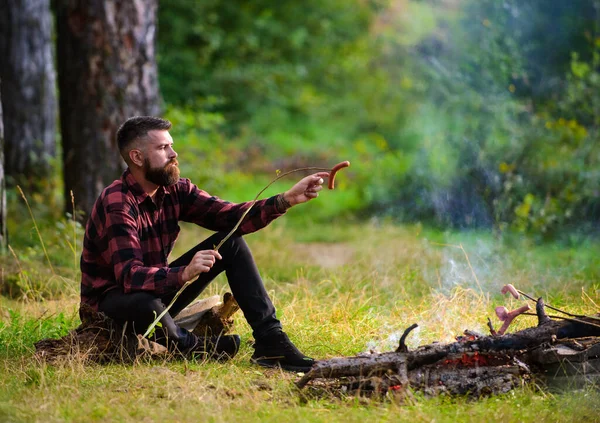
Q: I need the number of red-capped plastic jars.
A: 0